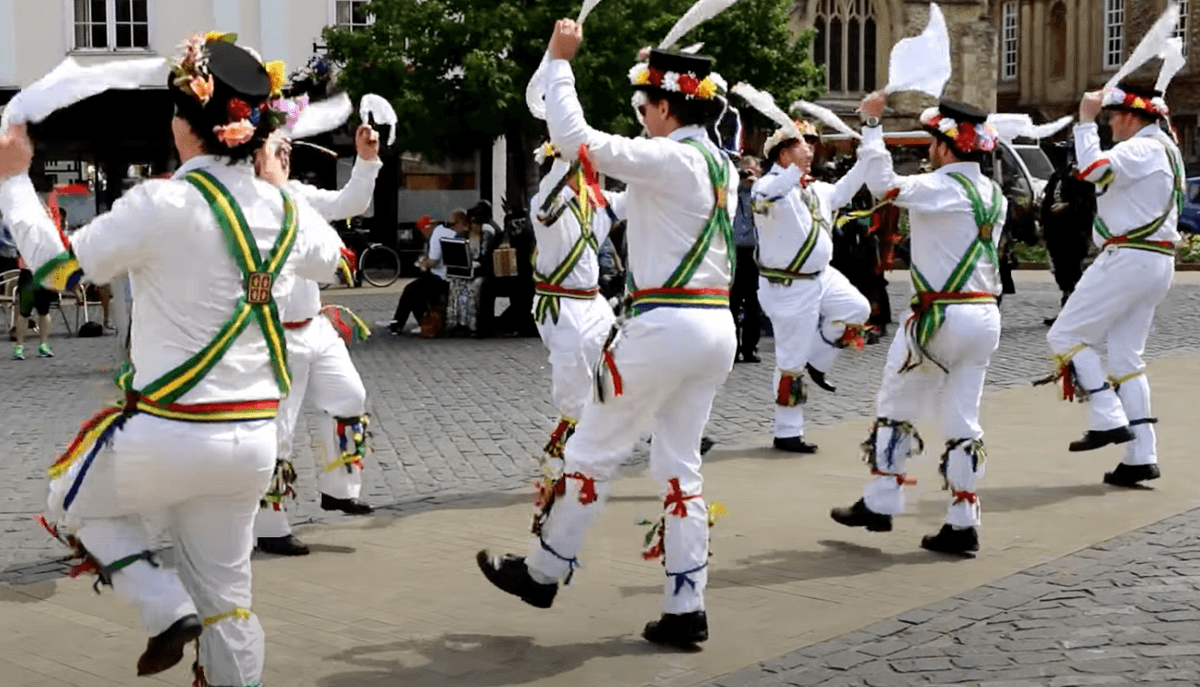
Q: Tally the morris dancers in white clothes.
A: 7